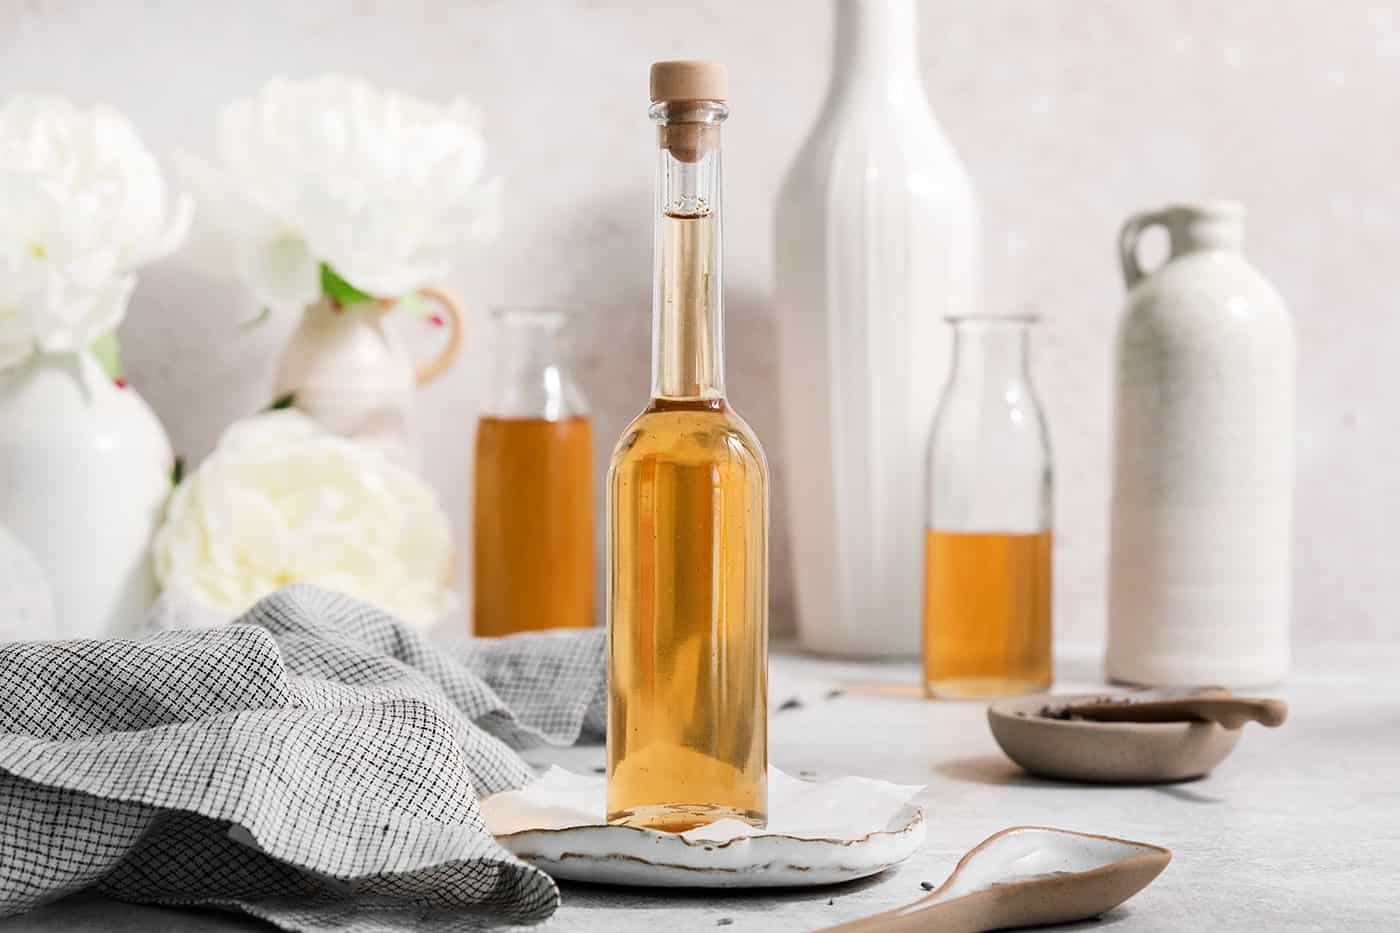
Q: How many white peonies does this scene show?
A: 3